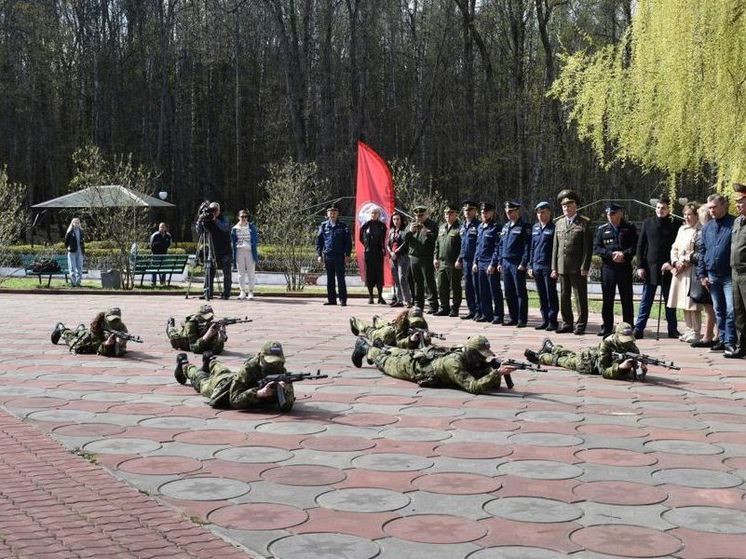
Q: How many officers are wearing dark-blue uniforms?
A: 6